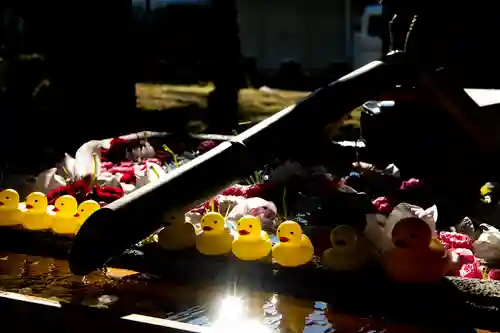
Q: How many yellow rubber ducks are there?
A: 9